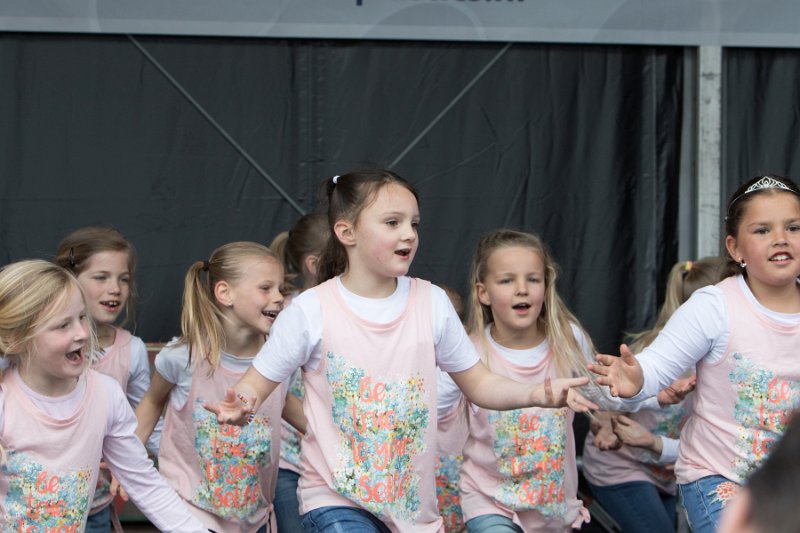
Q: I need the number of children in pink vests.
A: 9